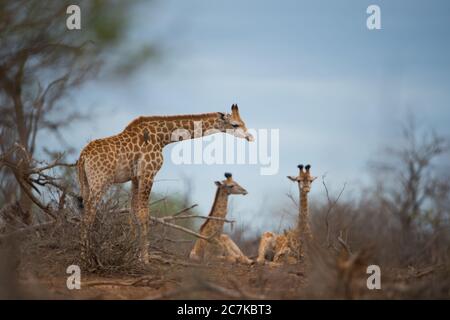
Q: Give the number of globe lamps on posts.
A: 0